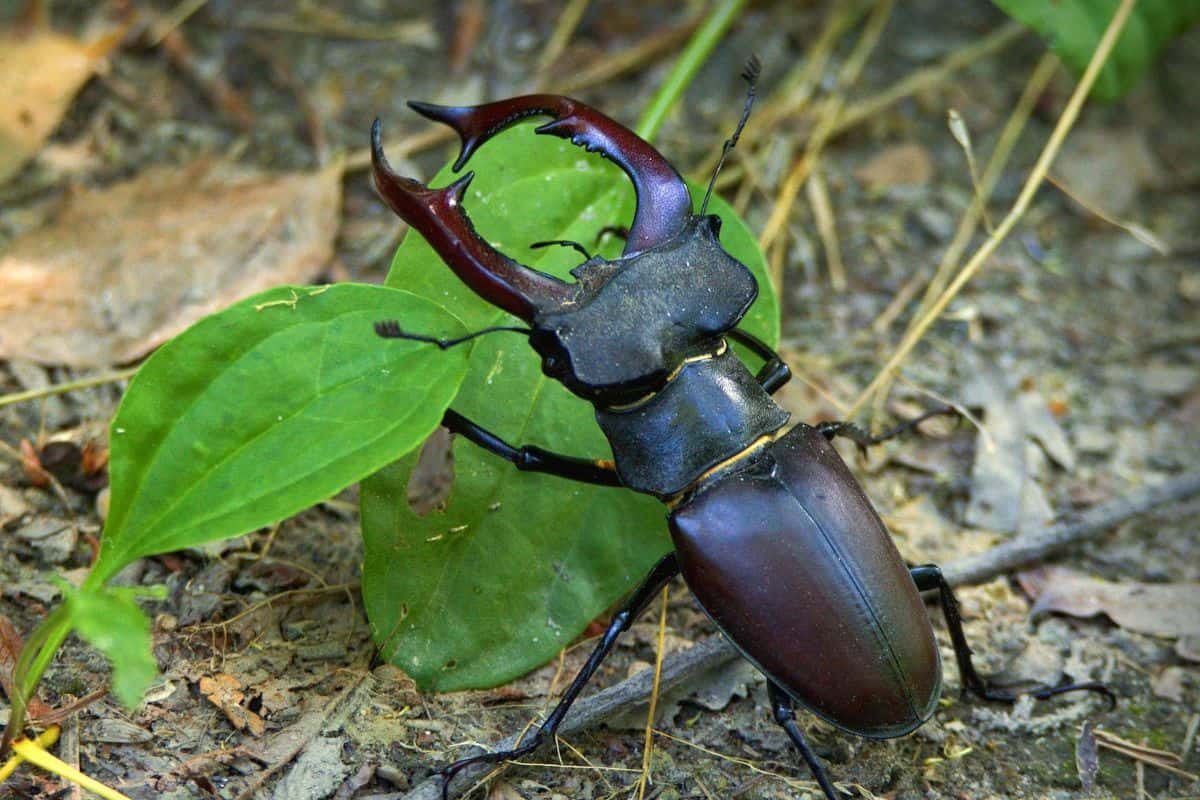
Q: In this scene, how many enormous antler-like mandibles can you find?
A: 2